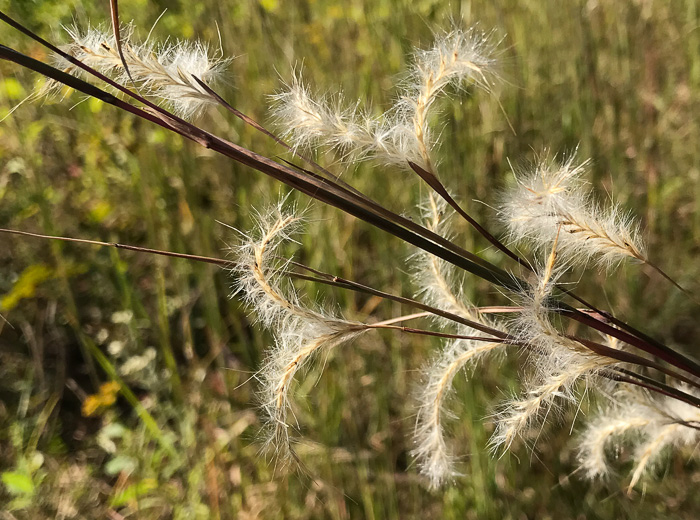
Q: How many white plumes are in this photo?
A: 12